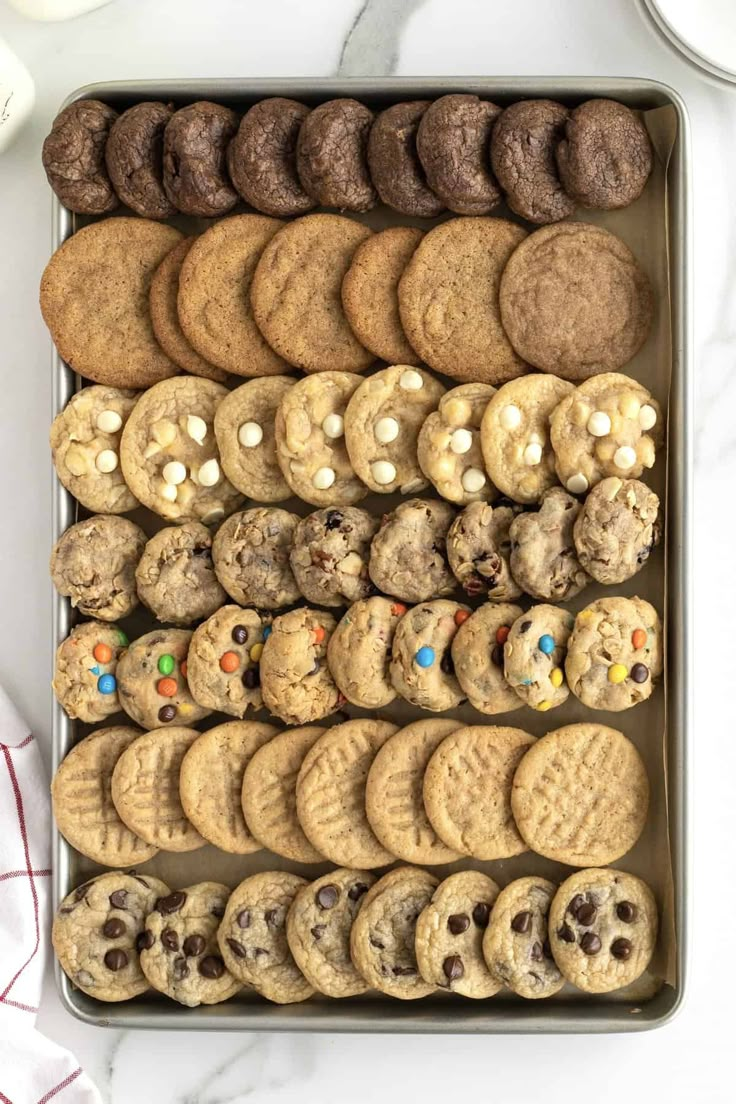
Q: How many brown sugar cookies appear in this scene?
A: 7